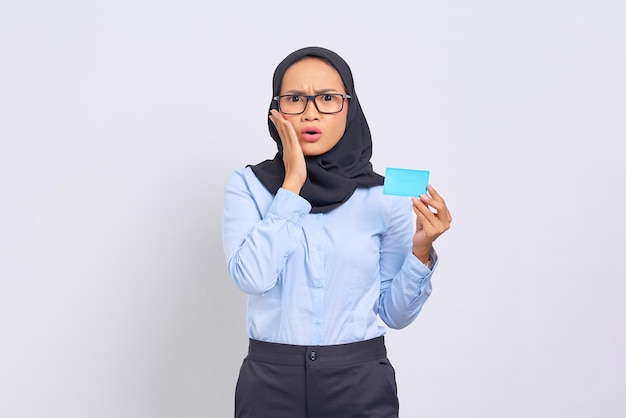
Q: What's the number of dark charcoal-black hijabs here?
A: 1